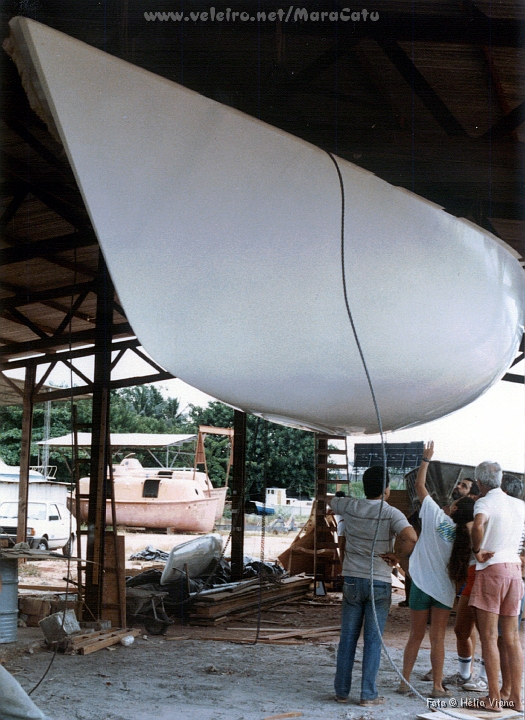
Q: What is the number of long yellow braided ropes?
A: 0